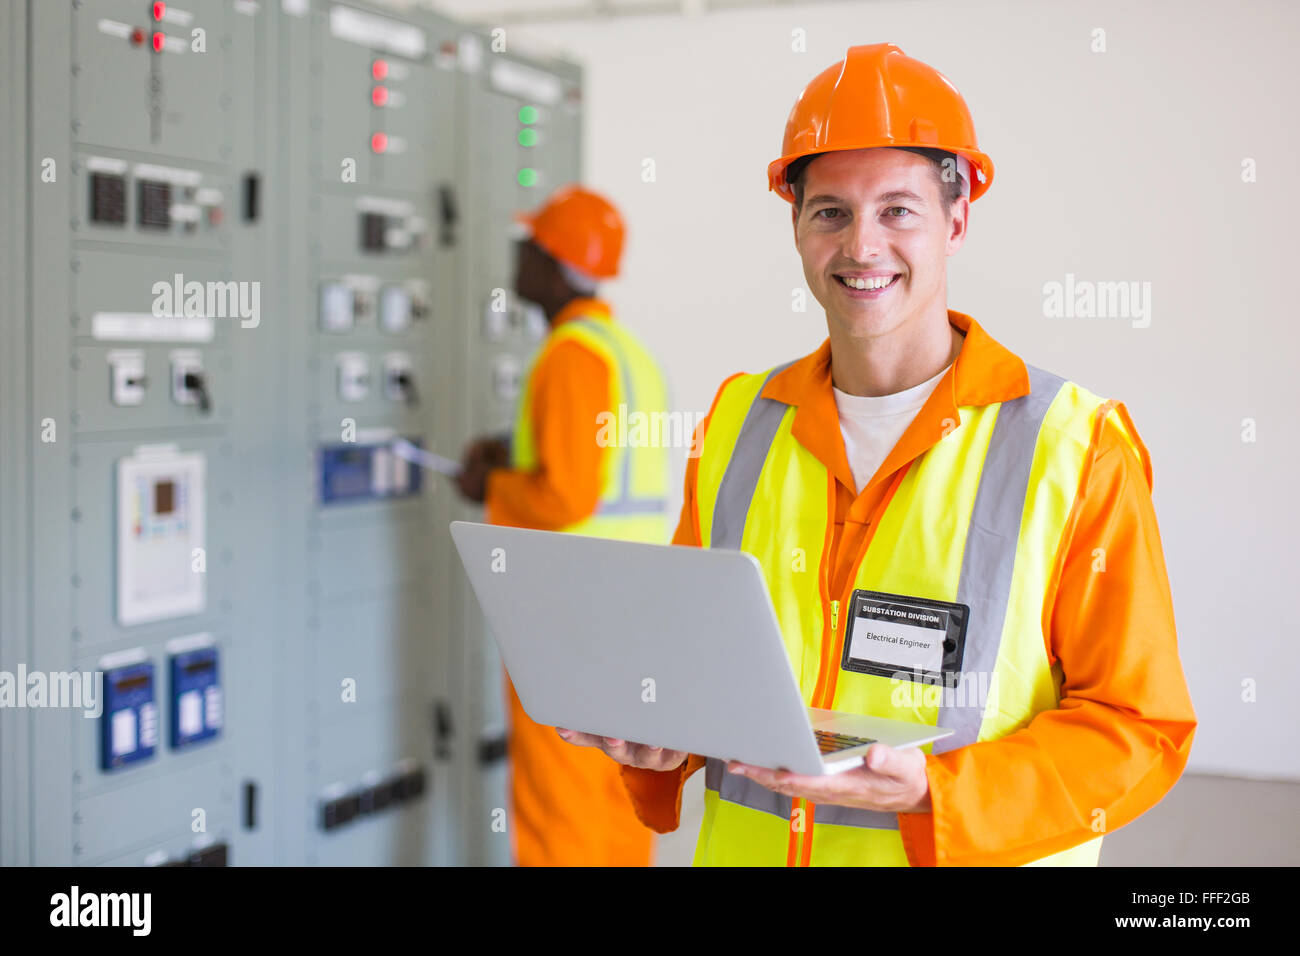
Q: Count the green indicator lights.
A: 3